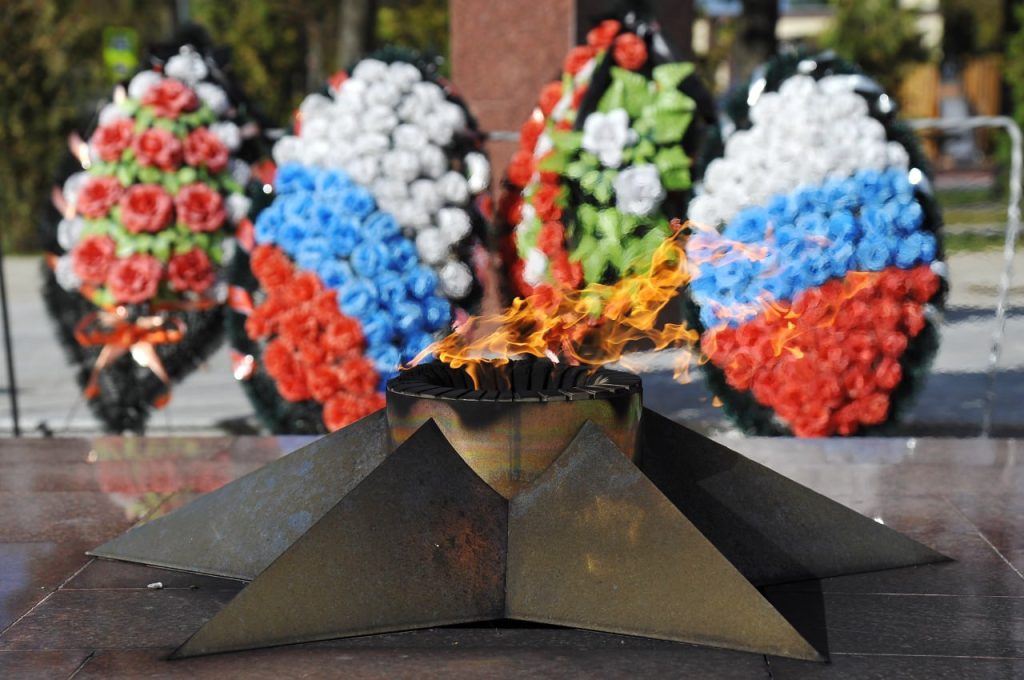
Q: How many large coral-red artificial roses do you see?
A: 10